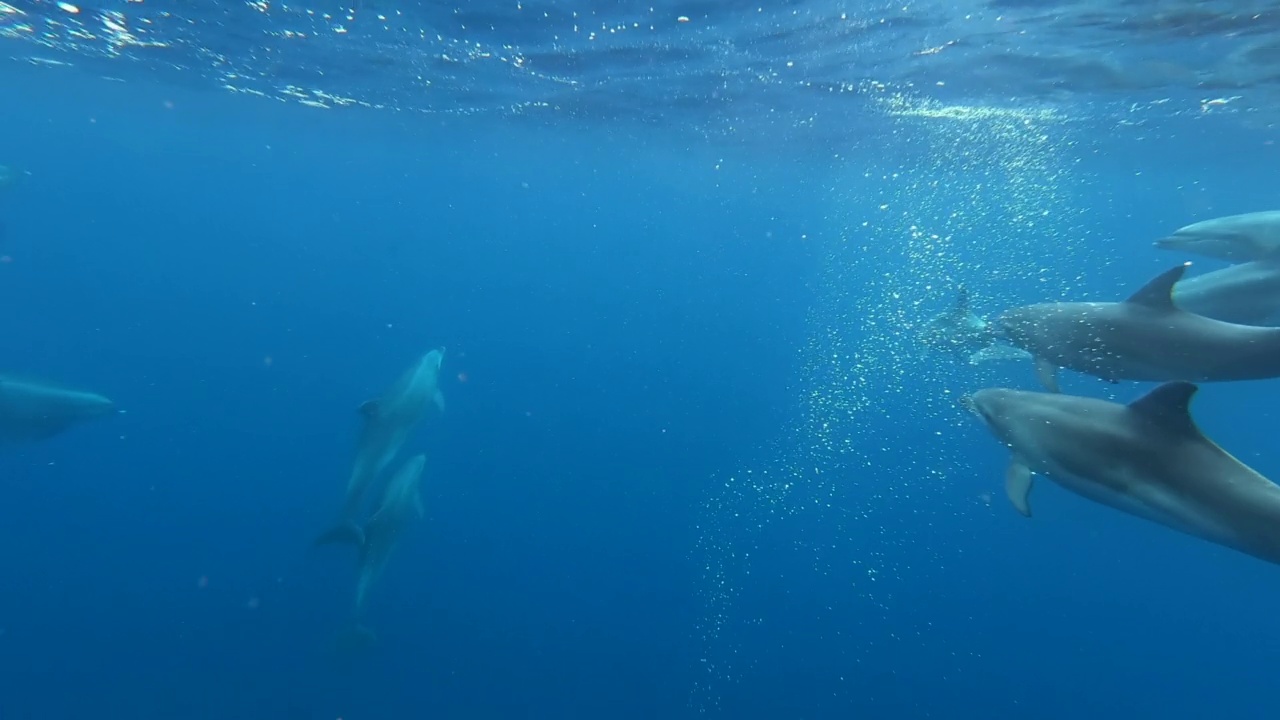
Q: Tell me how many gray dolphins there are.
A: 8